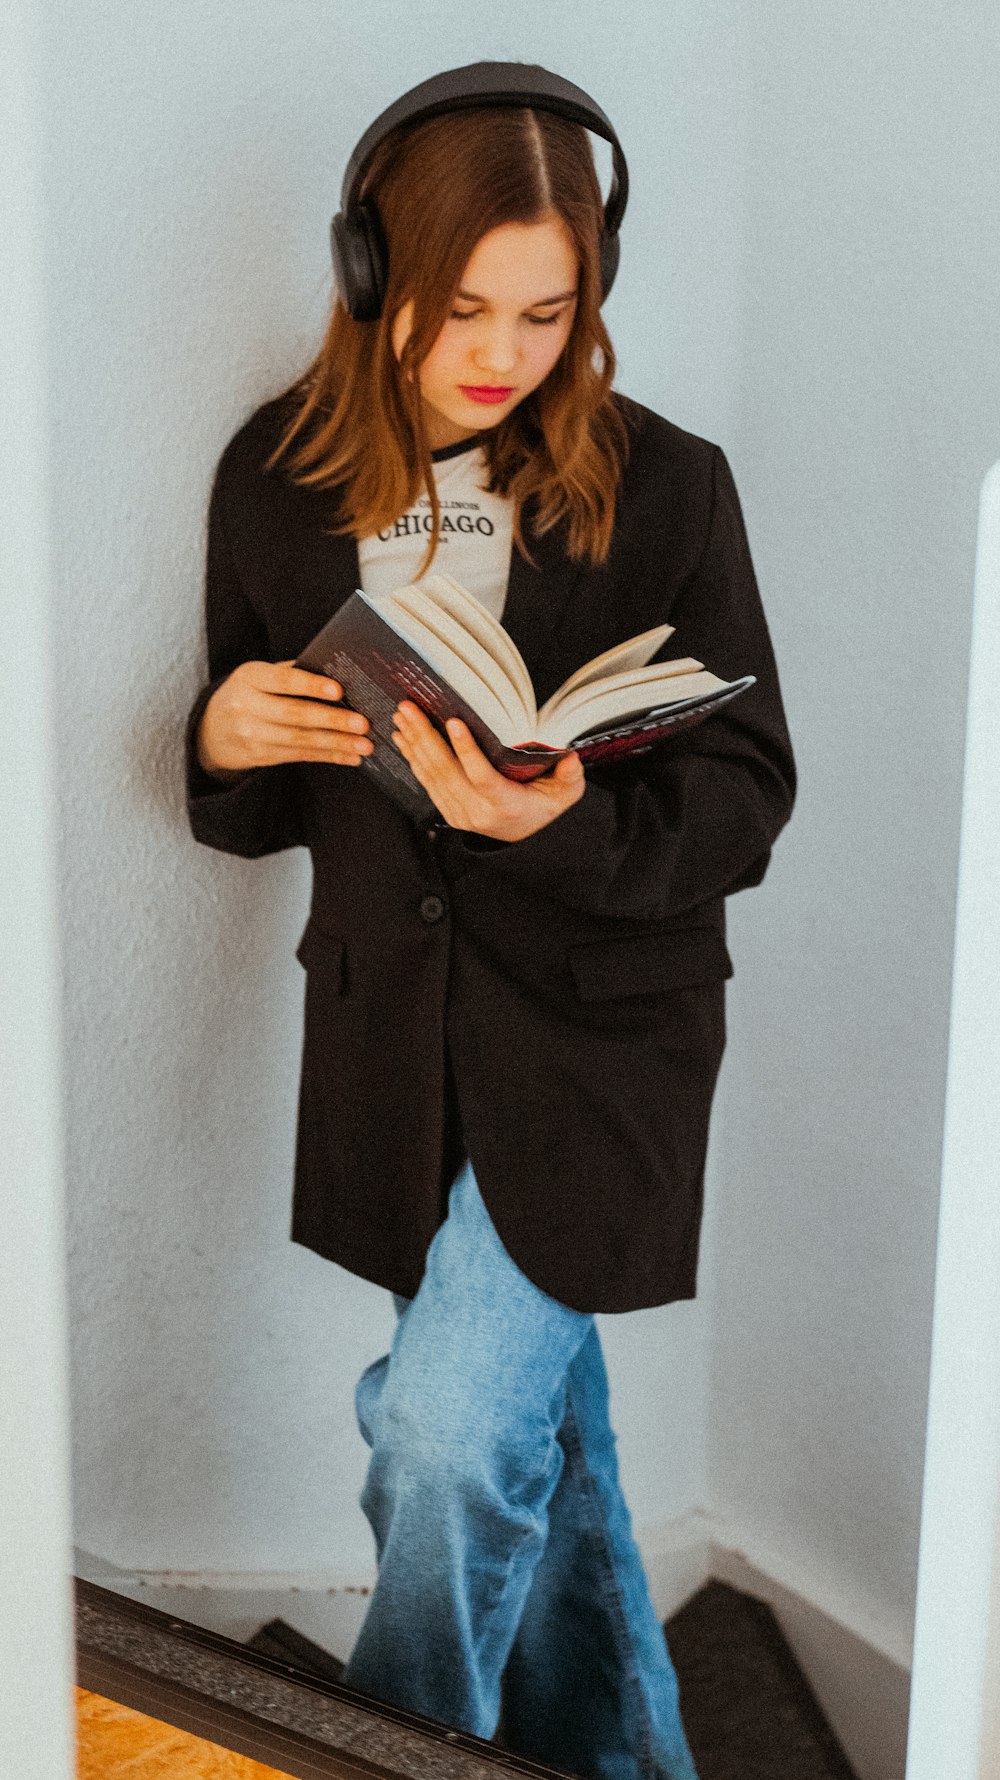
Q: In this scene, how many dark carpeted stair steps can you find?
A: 2